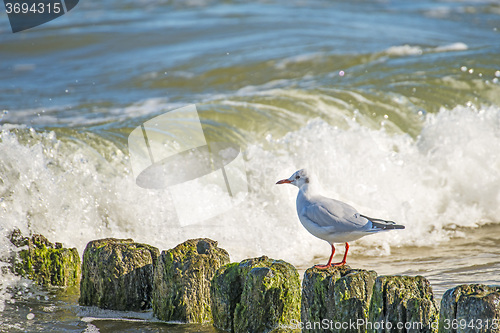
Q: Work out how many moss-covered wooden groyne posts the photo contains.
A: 7